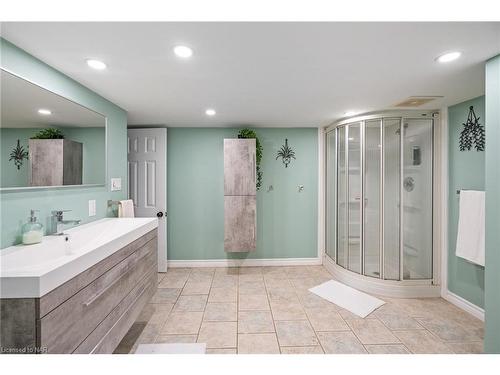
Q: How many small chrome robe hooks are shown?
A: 2